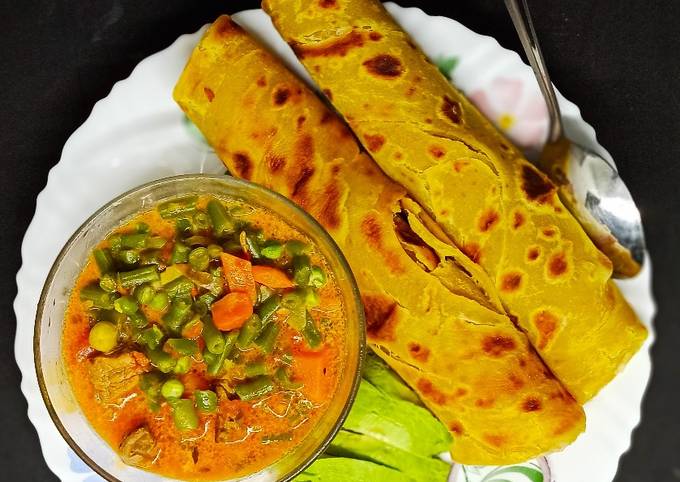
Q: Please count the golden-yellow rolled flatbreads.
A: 2